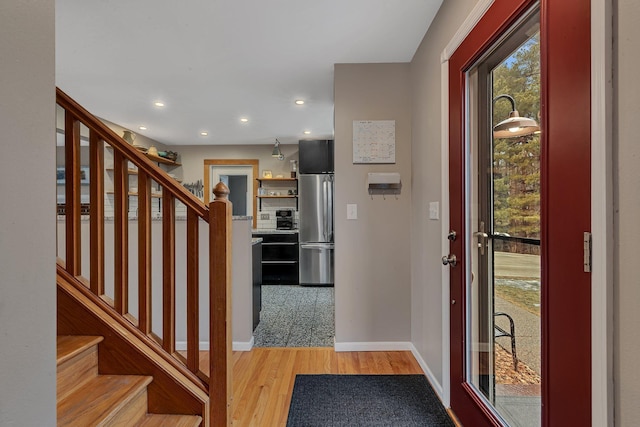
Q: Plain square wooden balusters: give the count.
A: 6